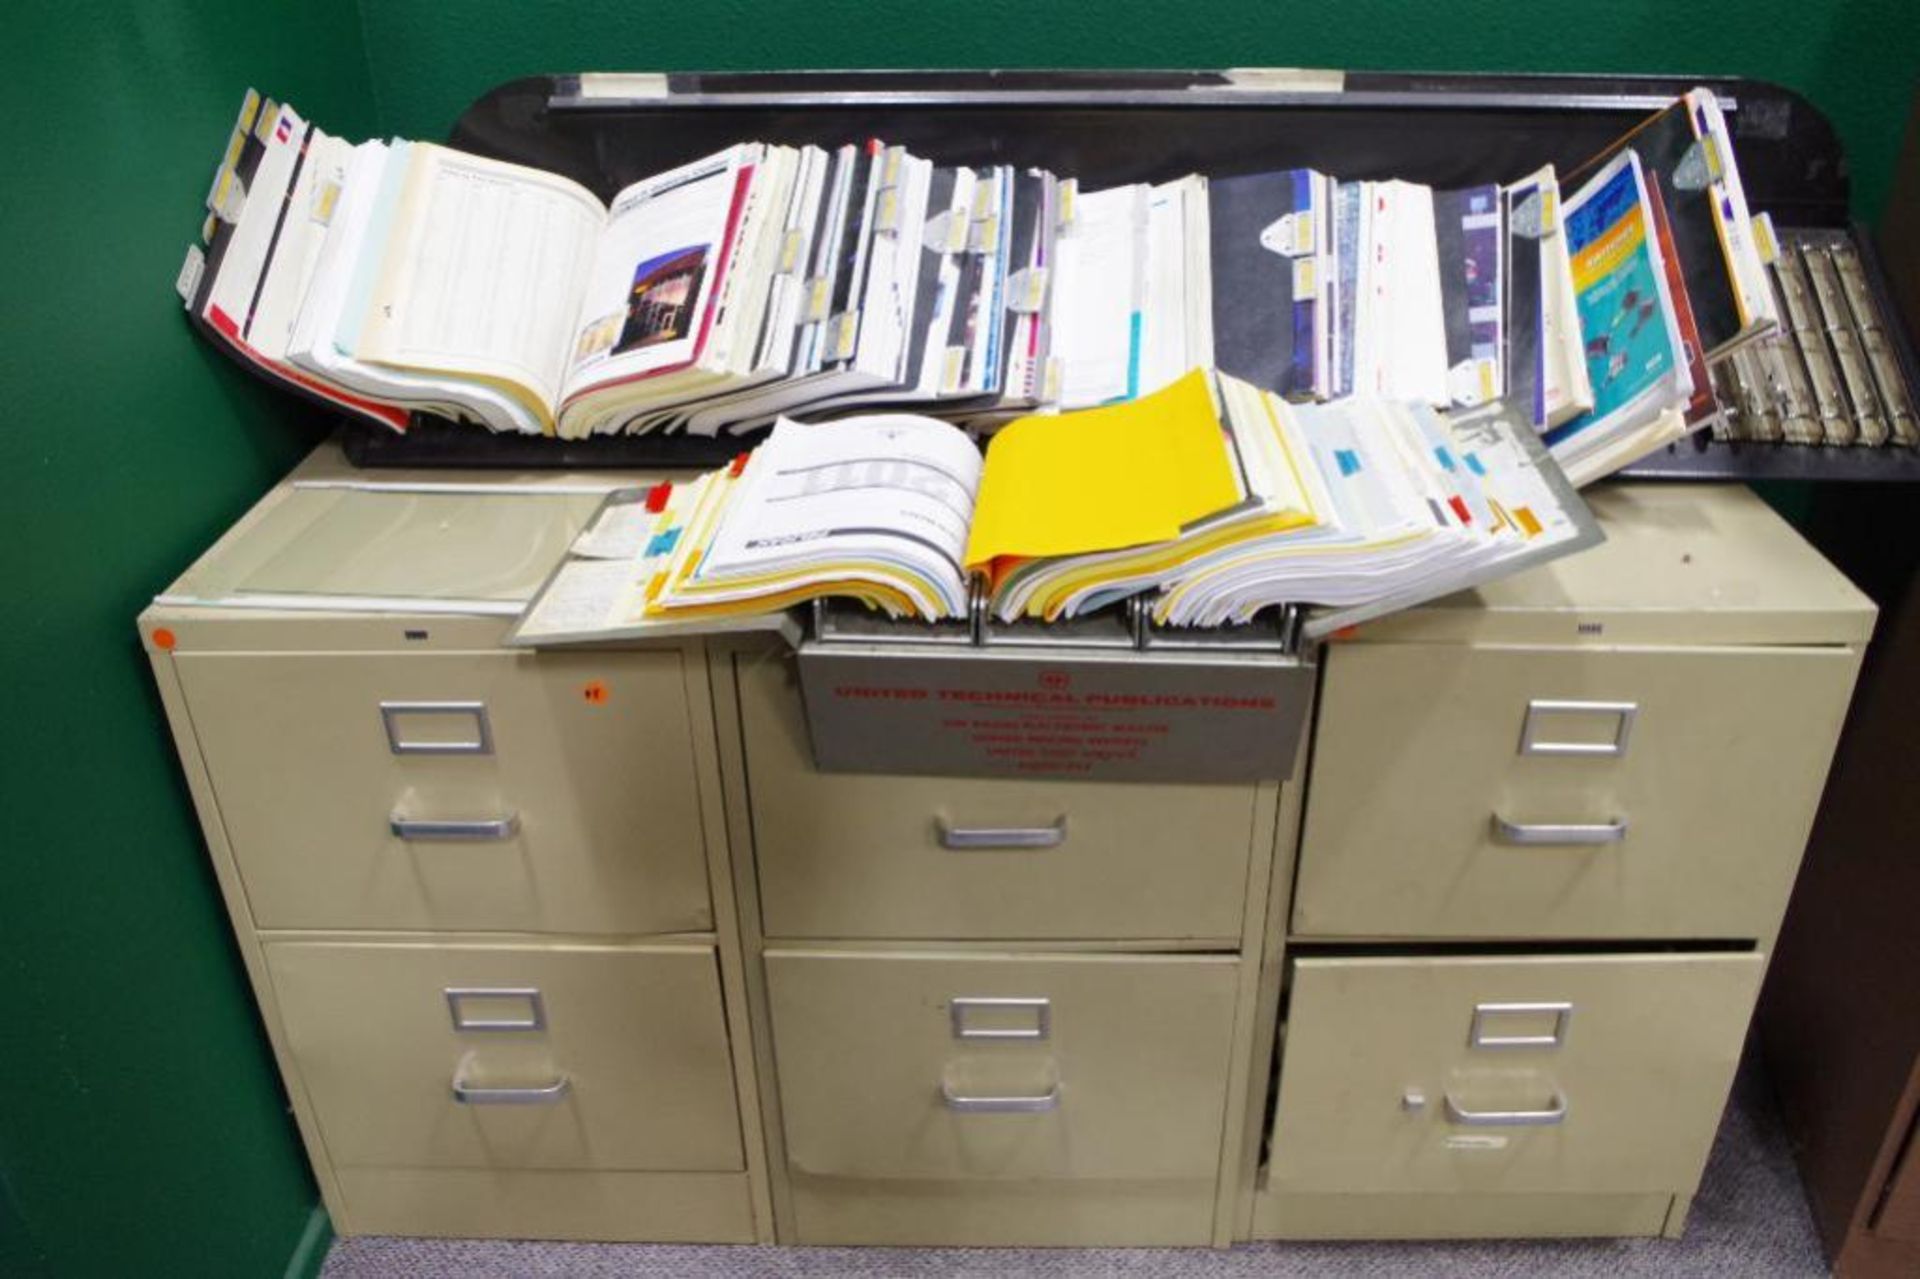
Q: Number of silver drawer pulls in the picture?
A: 6